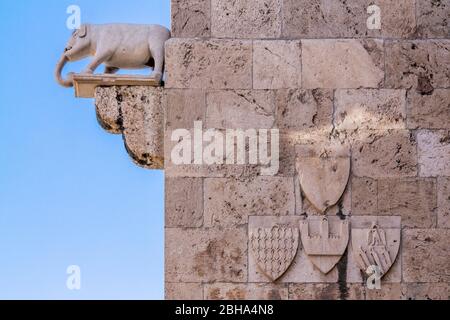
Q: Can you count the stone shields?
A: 4